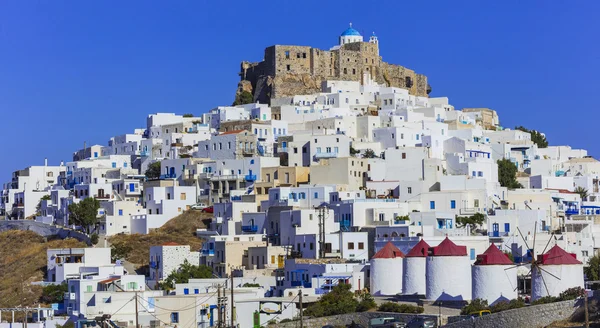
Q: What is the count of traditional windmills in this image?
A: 5